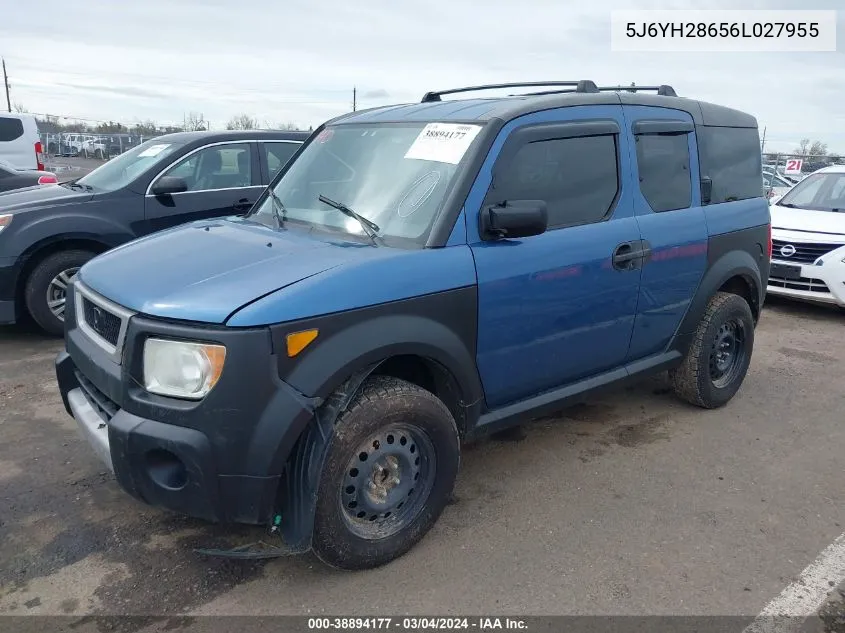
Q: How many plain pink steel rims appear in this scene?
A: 0